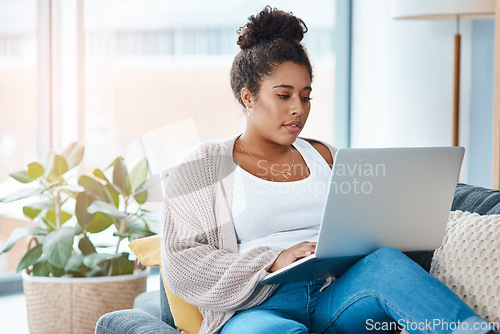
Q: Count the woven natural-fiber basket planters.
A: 1